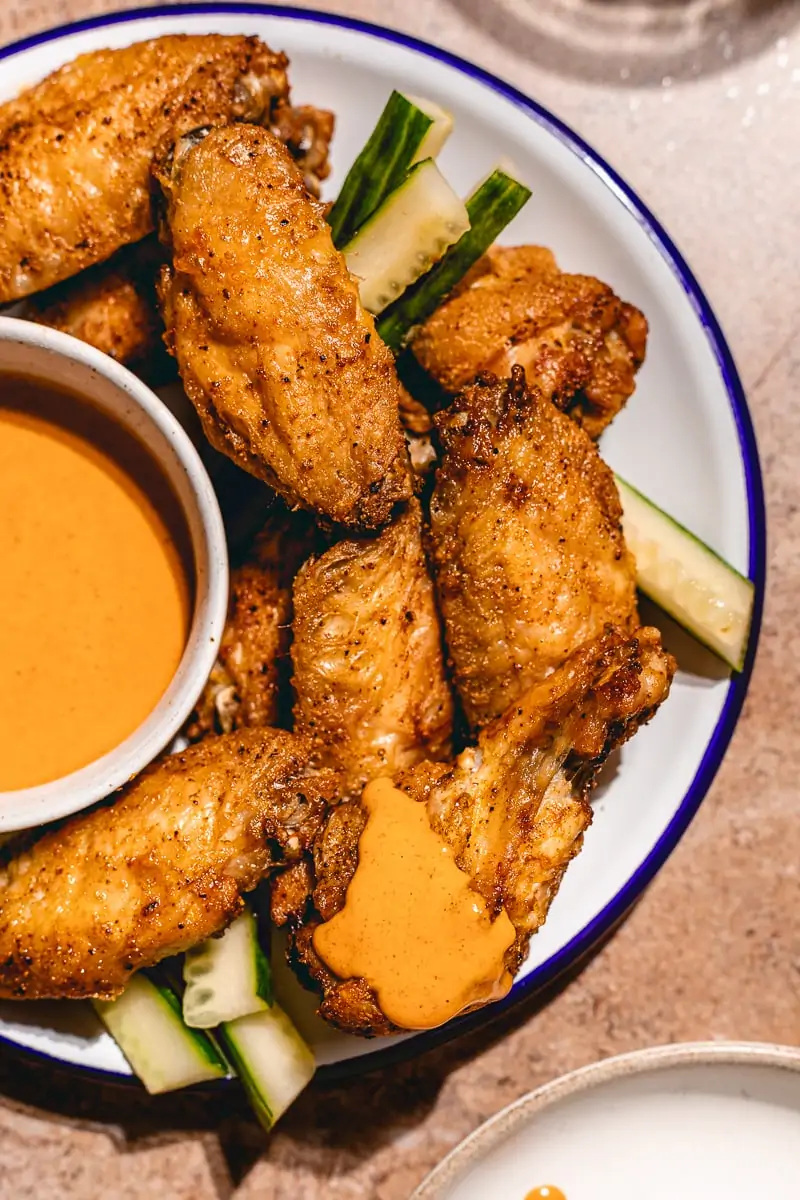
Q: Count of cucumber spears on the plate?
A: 7